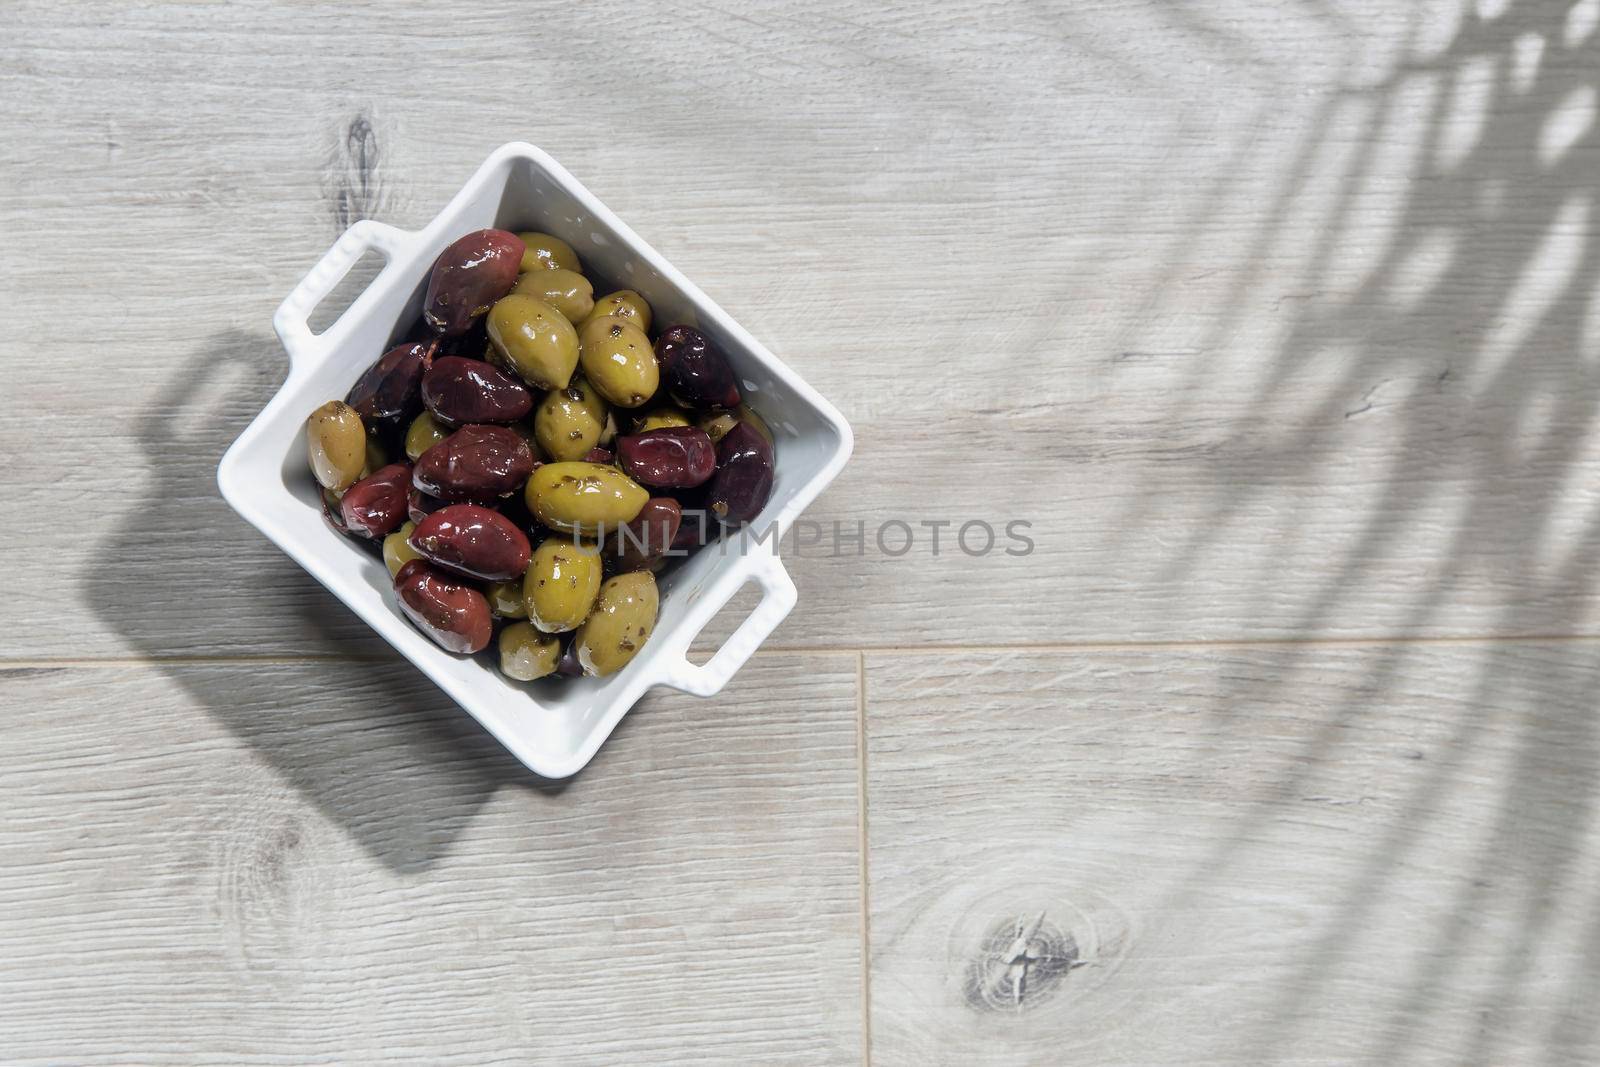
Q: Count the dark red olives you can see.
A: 11